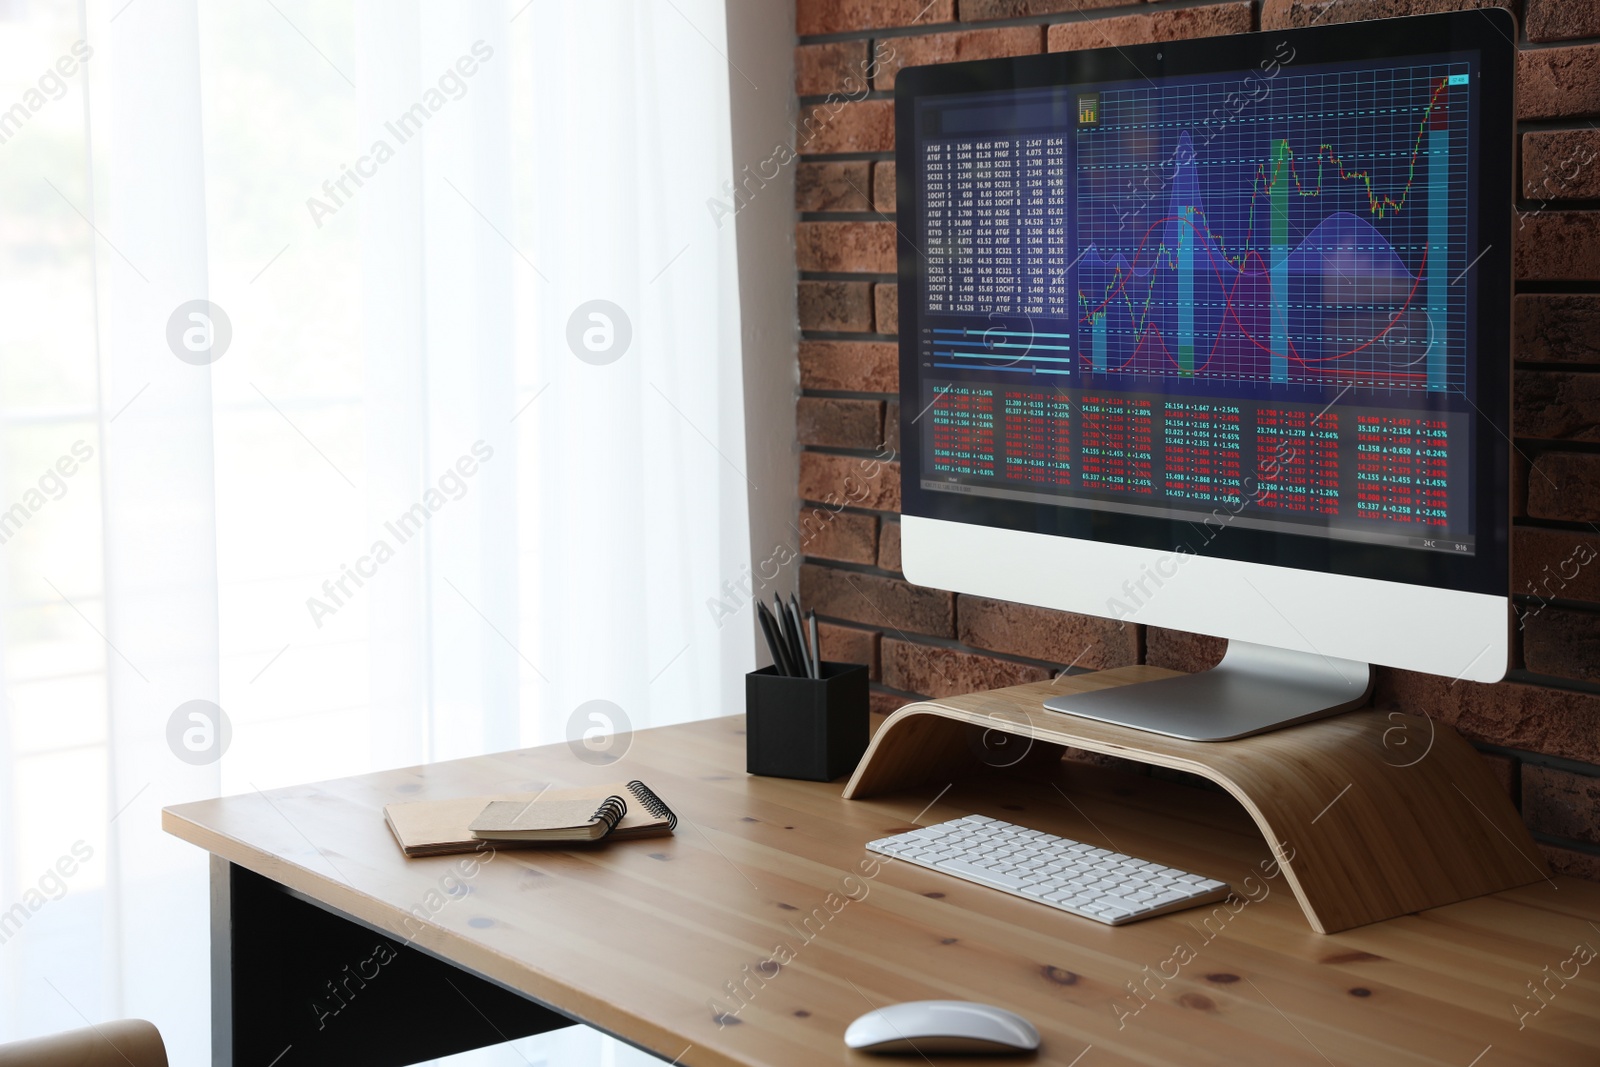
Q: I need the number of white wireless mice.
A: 1